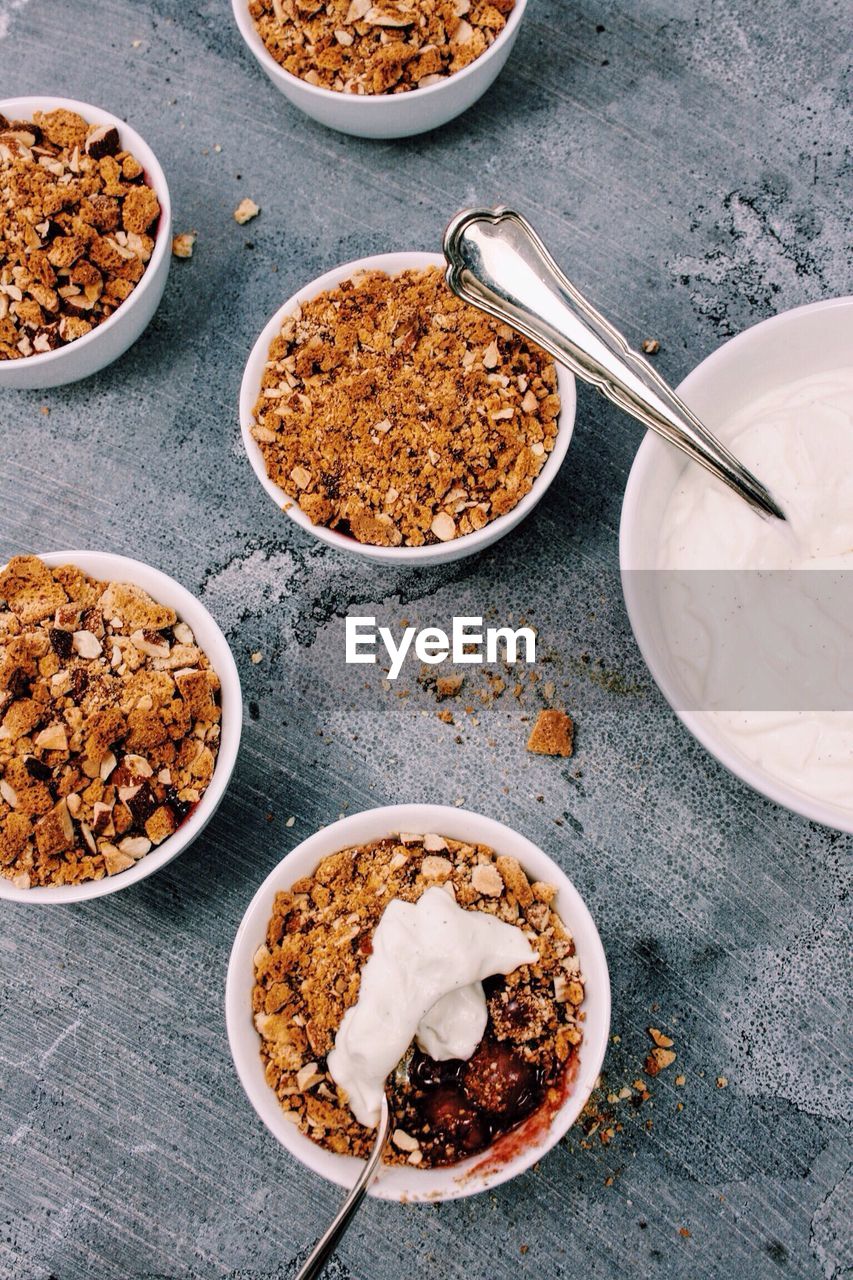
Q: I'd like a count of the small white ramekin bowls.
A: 5